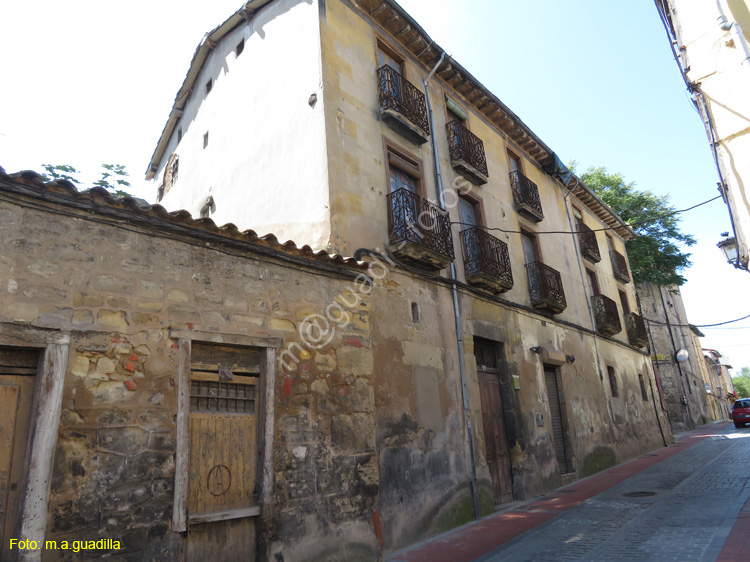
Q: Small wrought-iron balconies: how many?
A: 10